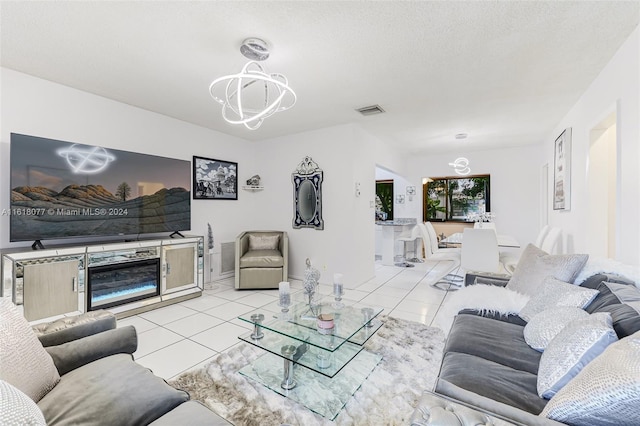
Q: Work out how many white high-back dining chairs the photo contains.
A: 6